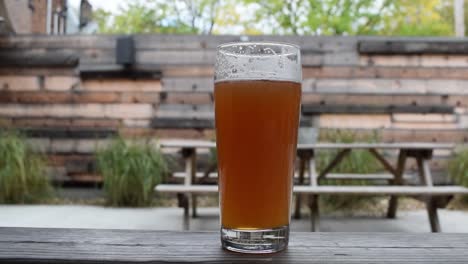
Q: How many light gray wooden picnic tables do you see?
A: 1